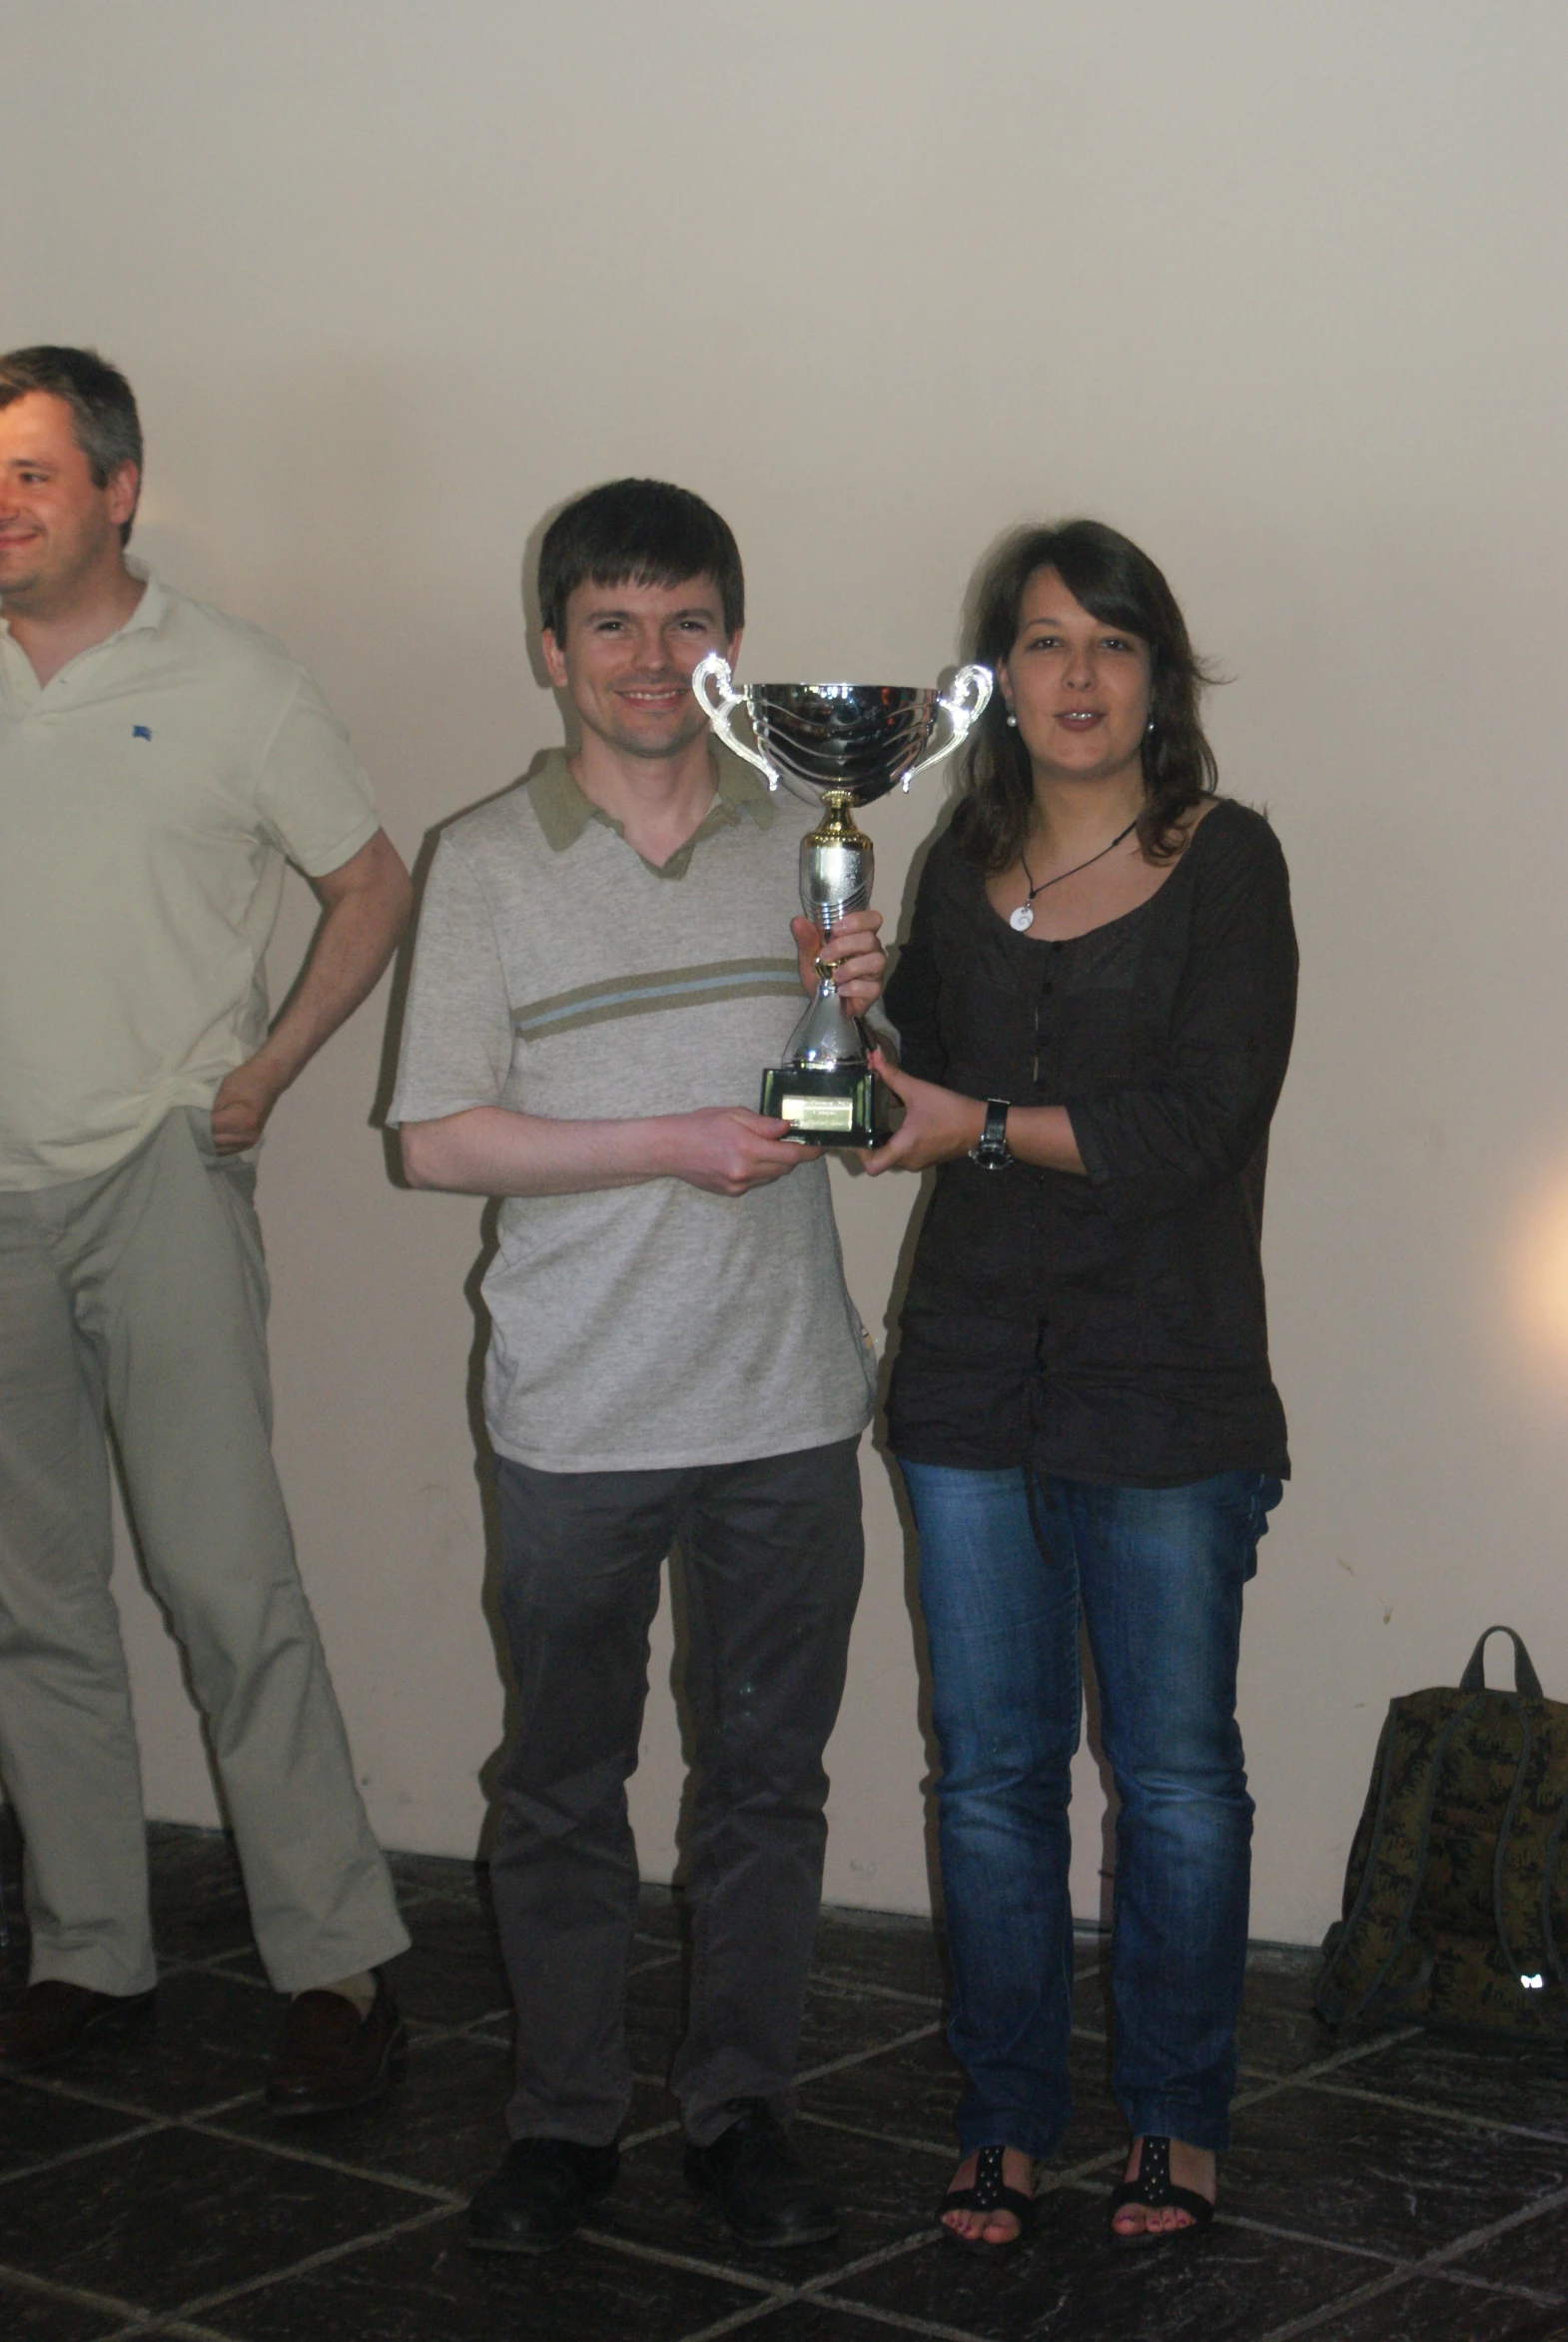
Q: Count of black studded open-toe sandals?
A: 2